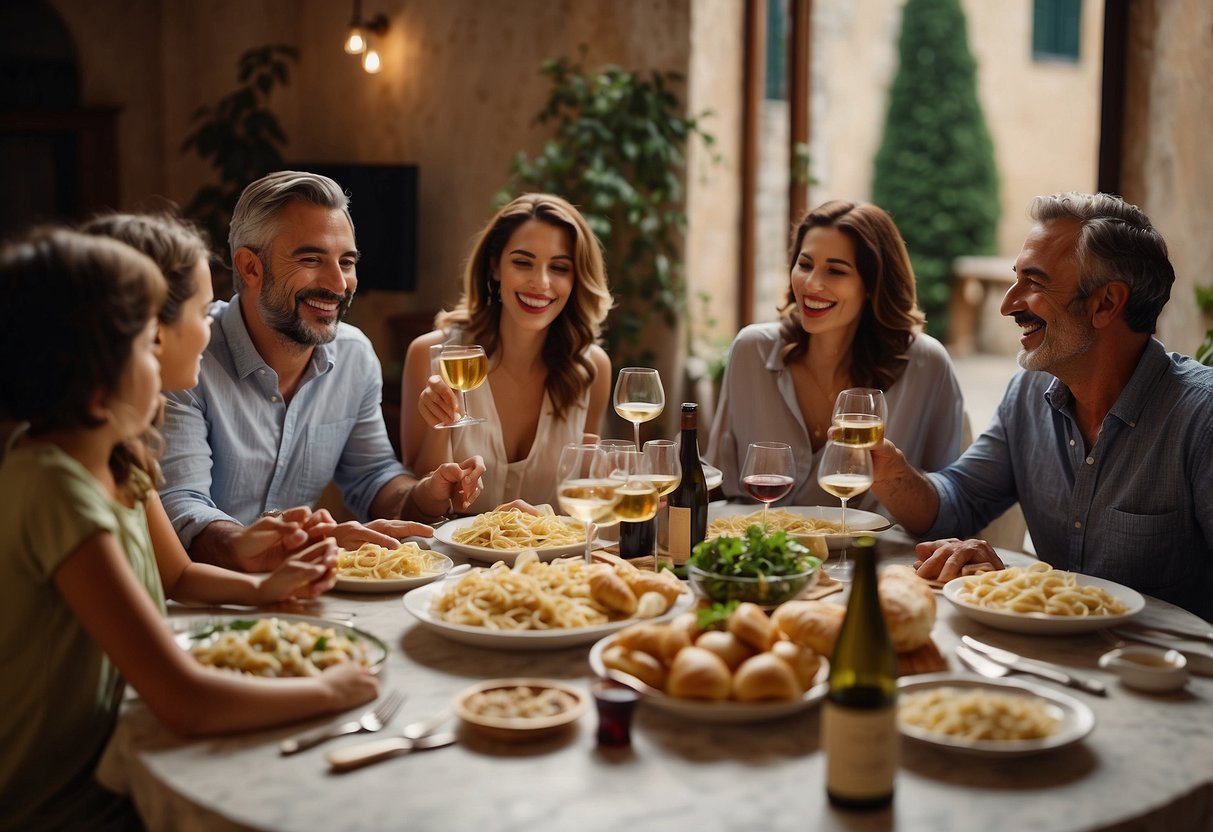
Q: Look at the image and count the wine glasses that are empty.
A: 0